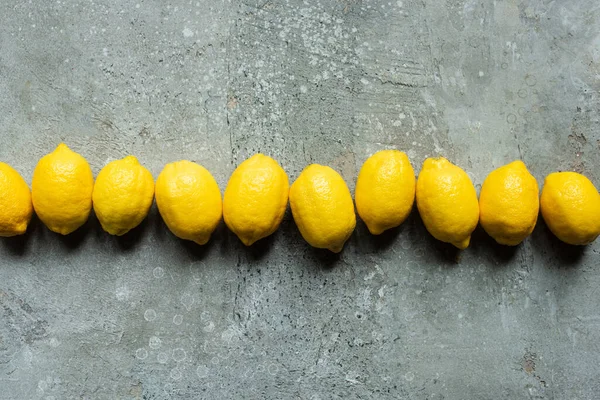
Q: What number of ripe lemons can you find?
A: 10